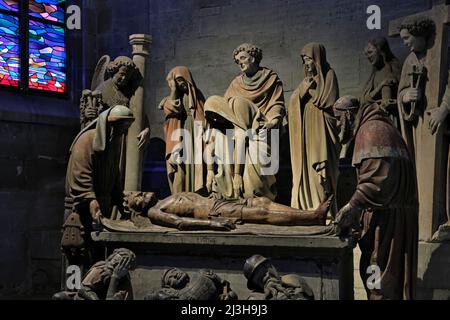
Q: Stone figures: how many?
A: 13